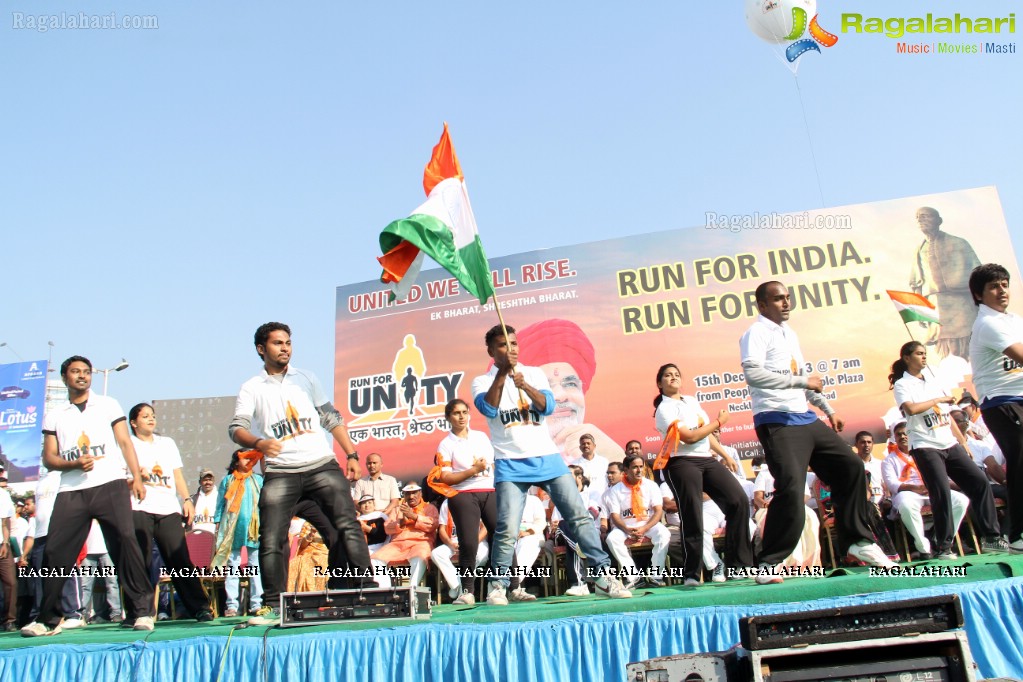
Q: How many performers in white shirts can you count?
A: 9